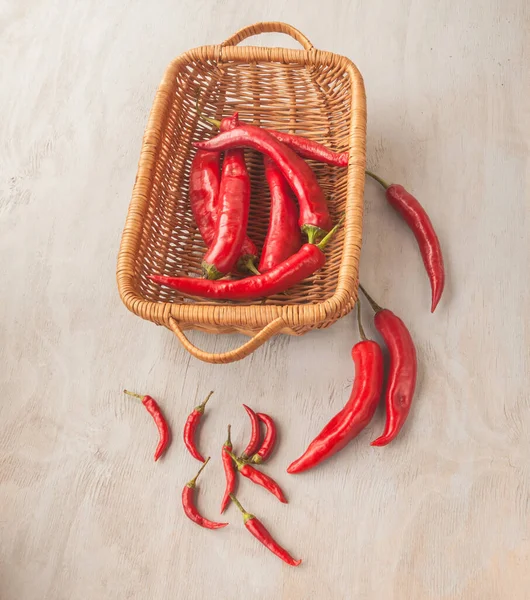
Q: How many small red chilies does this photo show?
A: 8